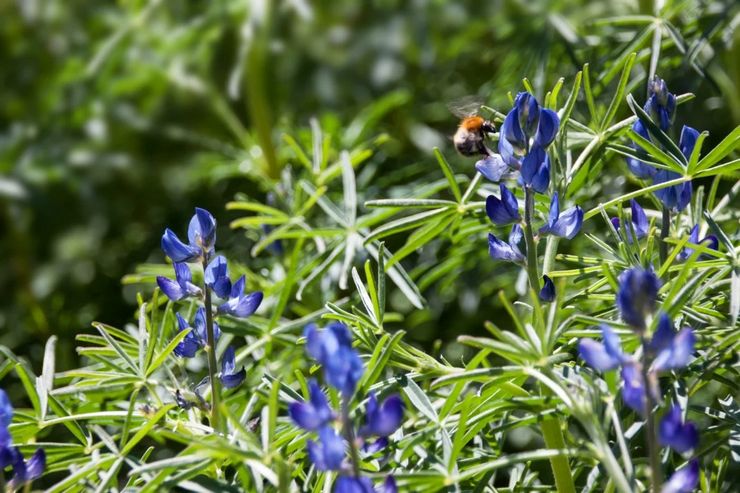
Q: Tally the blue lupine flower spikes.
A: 6